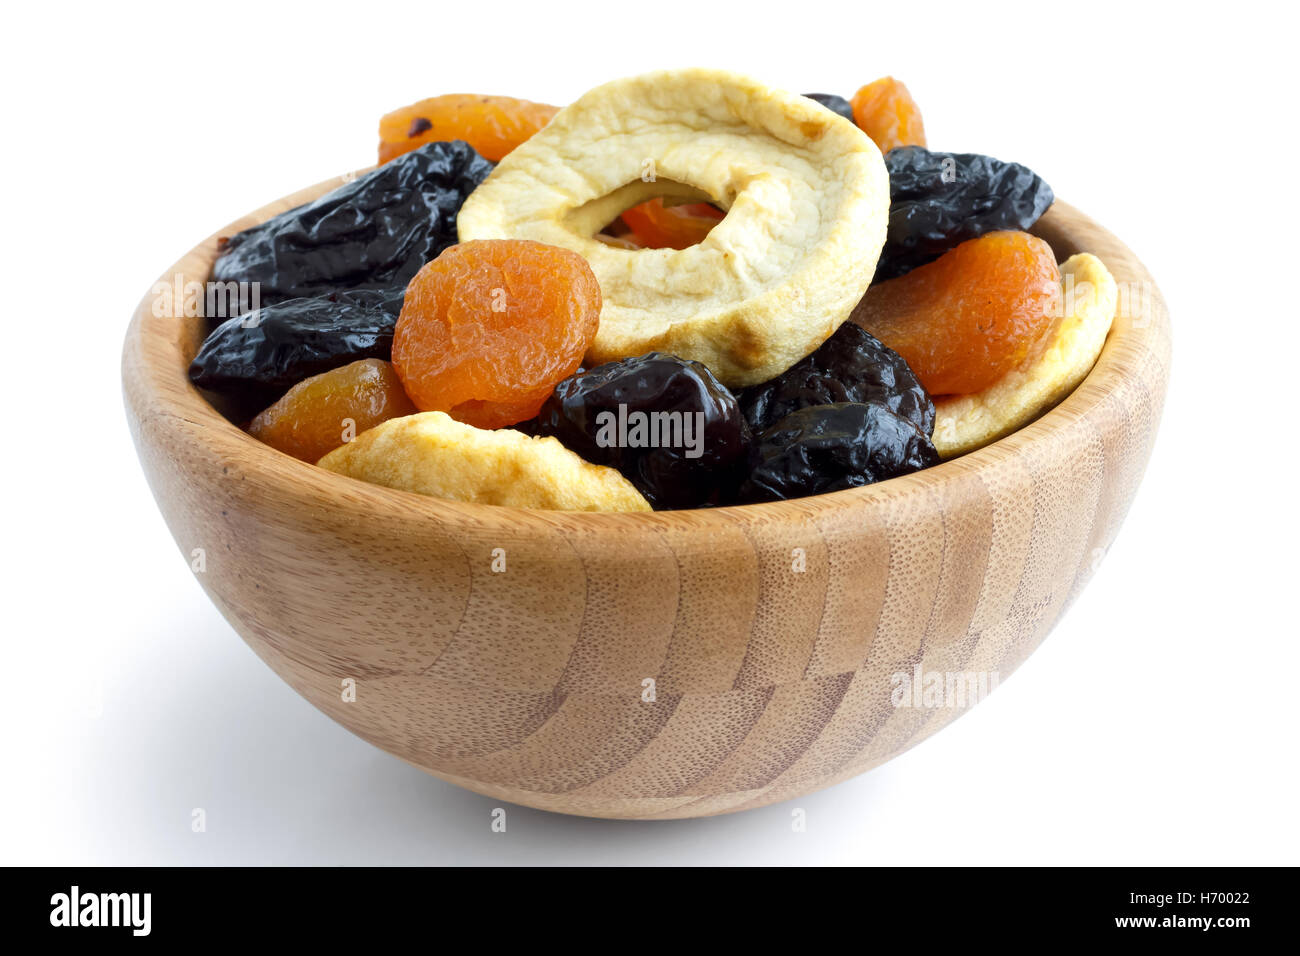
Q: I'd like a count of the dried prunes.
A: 7